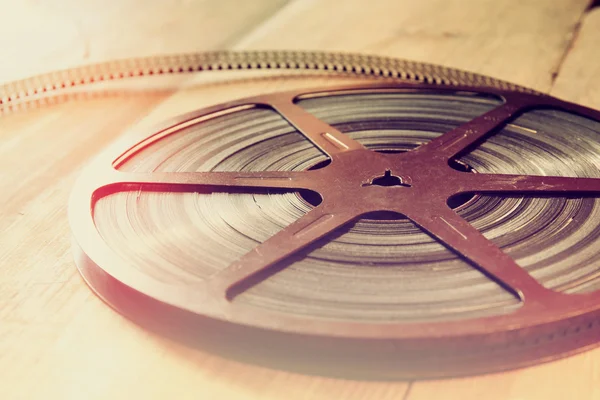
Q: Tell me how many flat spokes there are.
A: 6